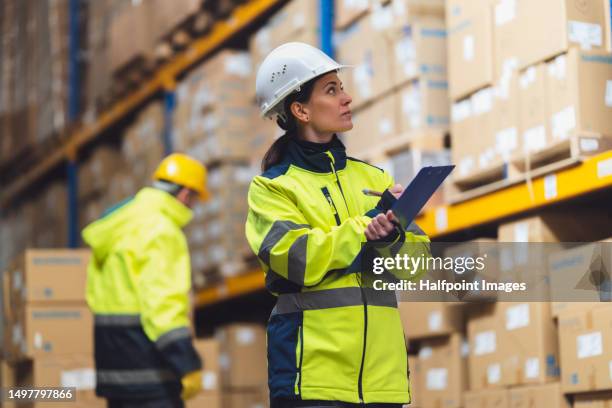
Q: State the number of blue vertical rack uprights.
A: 3